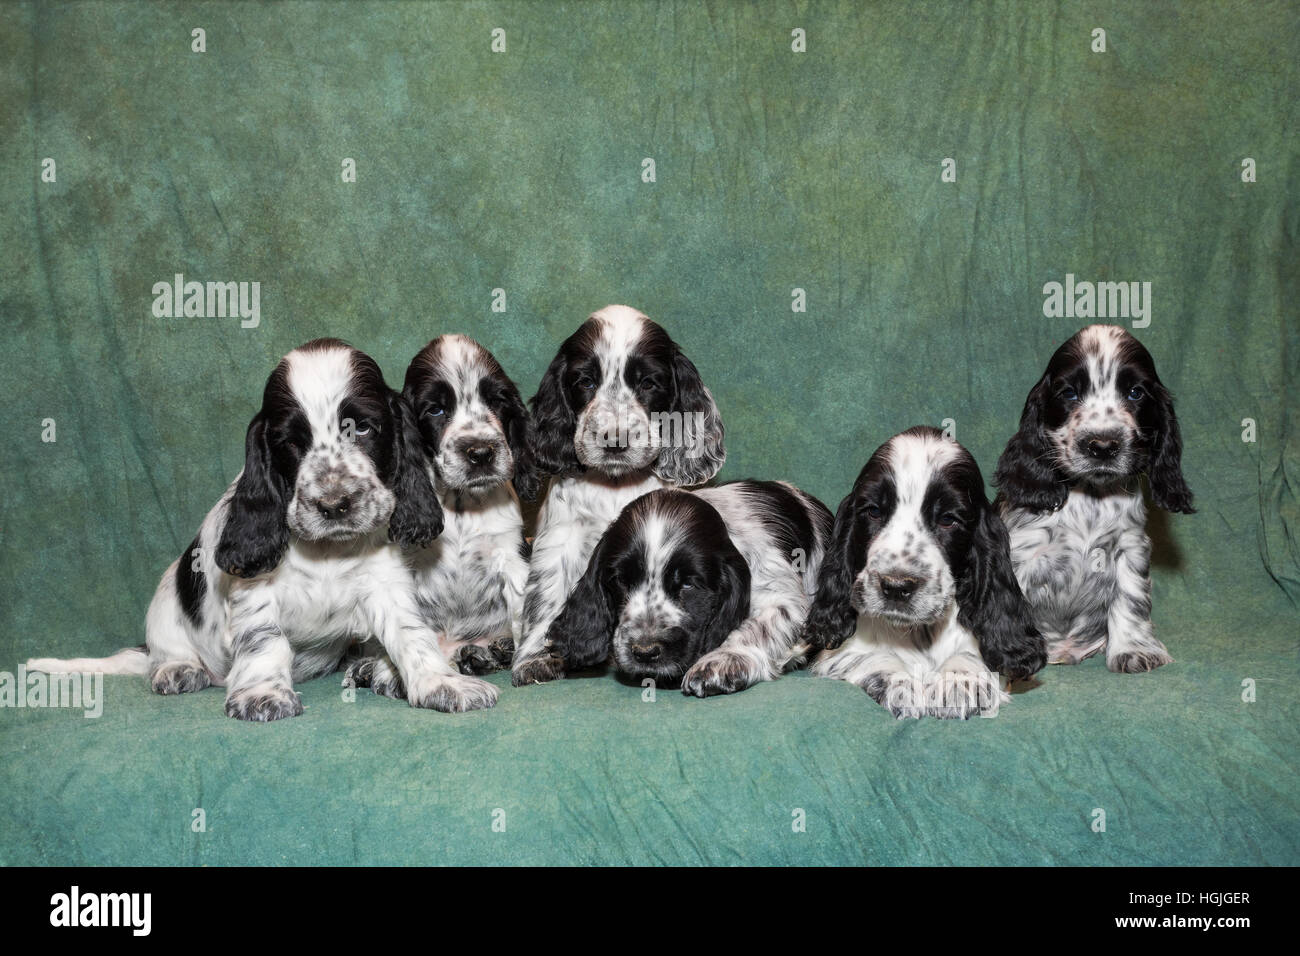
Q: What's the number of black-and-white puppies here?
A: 6